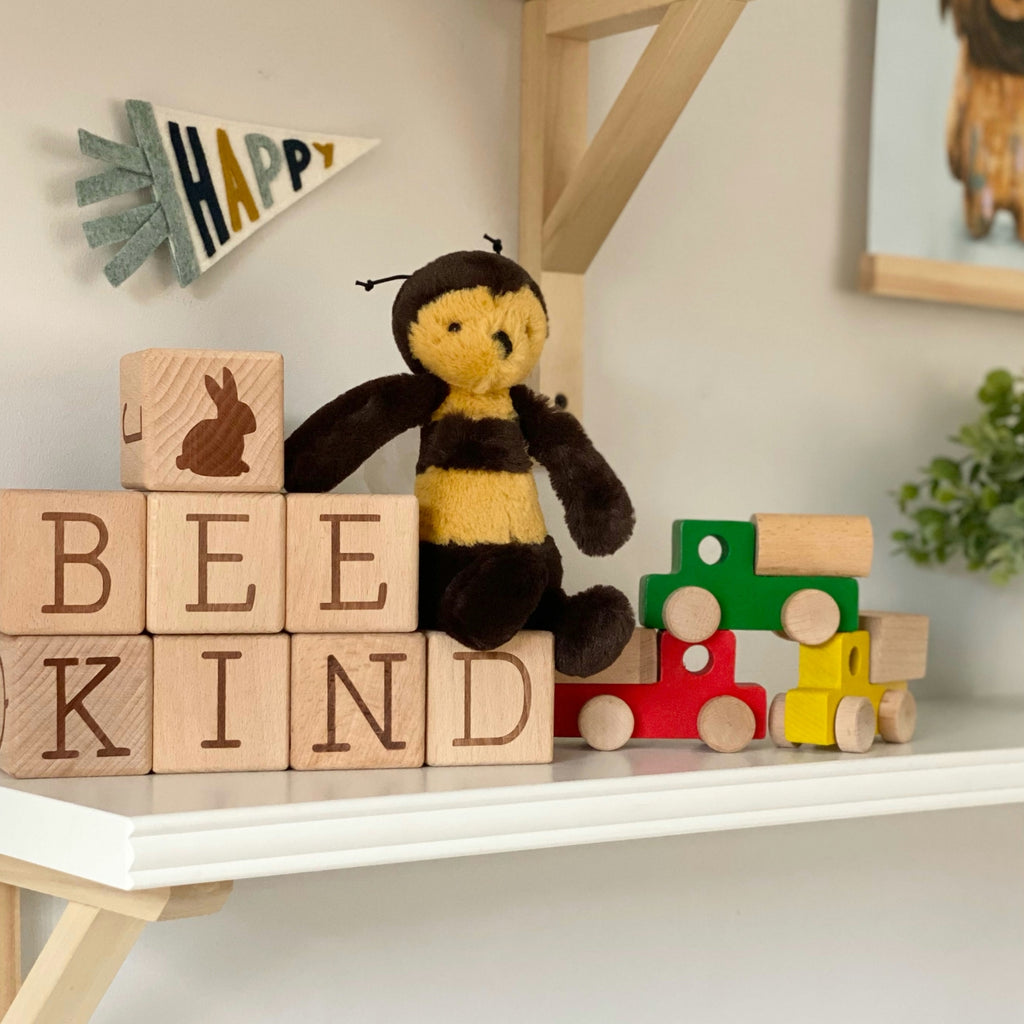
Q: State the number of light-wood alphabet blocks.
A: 8